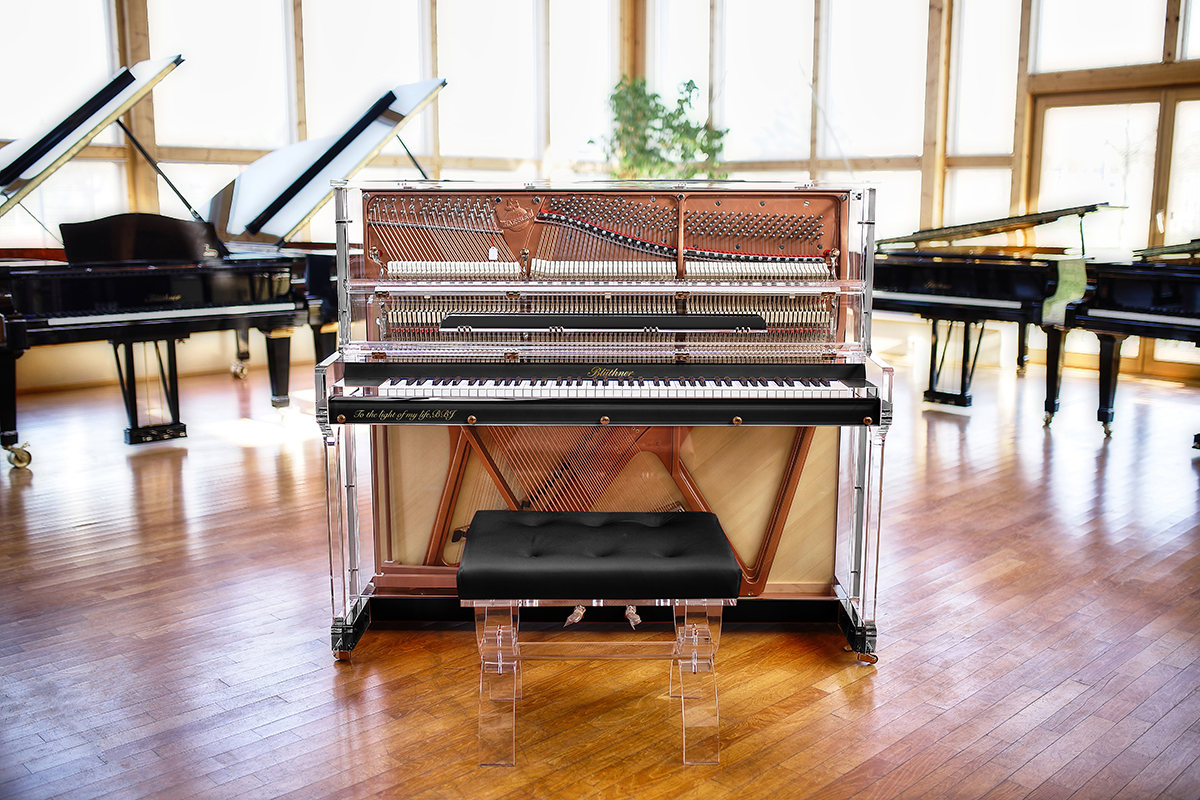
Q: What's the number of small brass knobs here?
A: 5